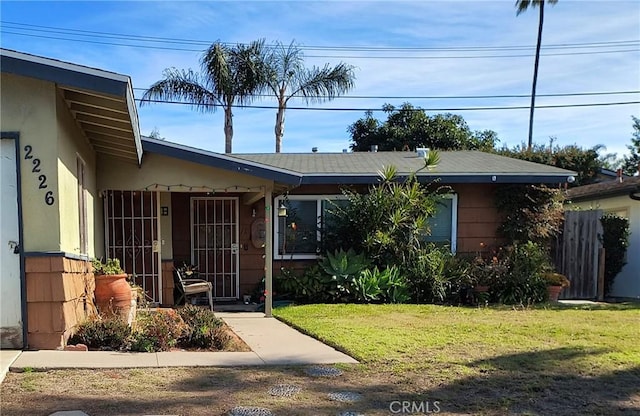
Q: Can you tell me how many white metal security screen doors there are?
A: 2